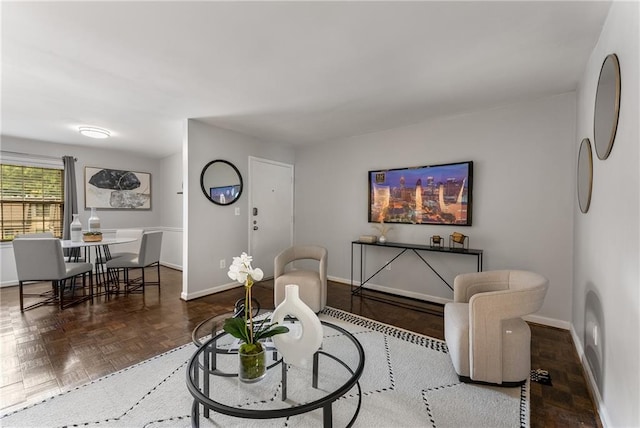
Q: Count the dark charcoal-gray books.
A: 0